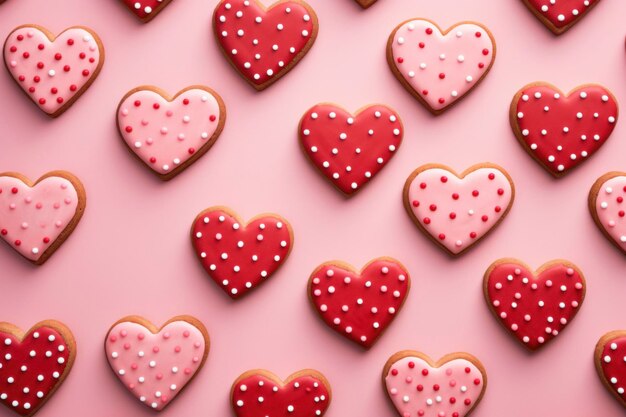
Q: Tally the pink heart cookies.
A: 8